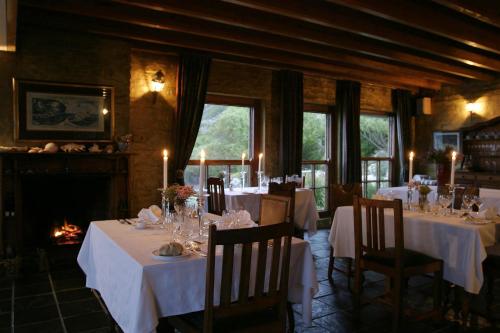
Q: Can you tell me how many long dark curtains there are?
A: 4